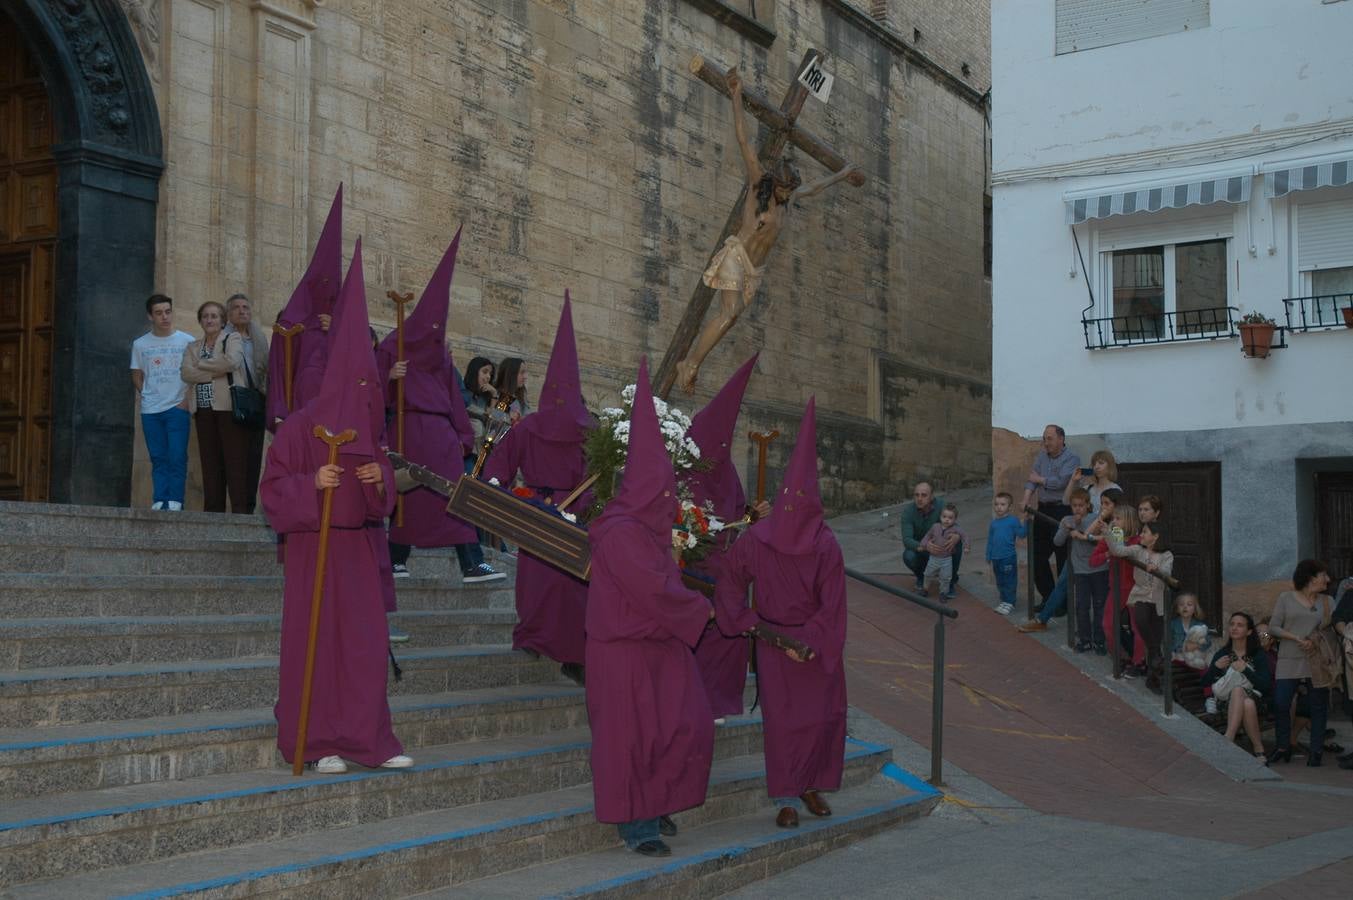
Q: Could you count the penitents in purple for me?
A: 7